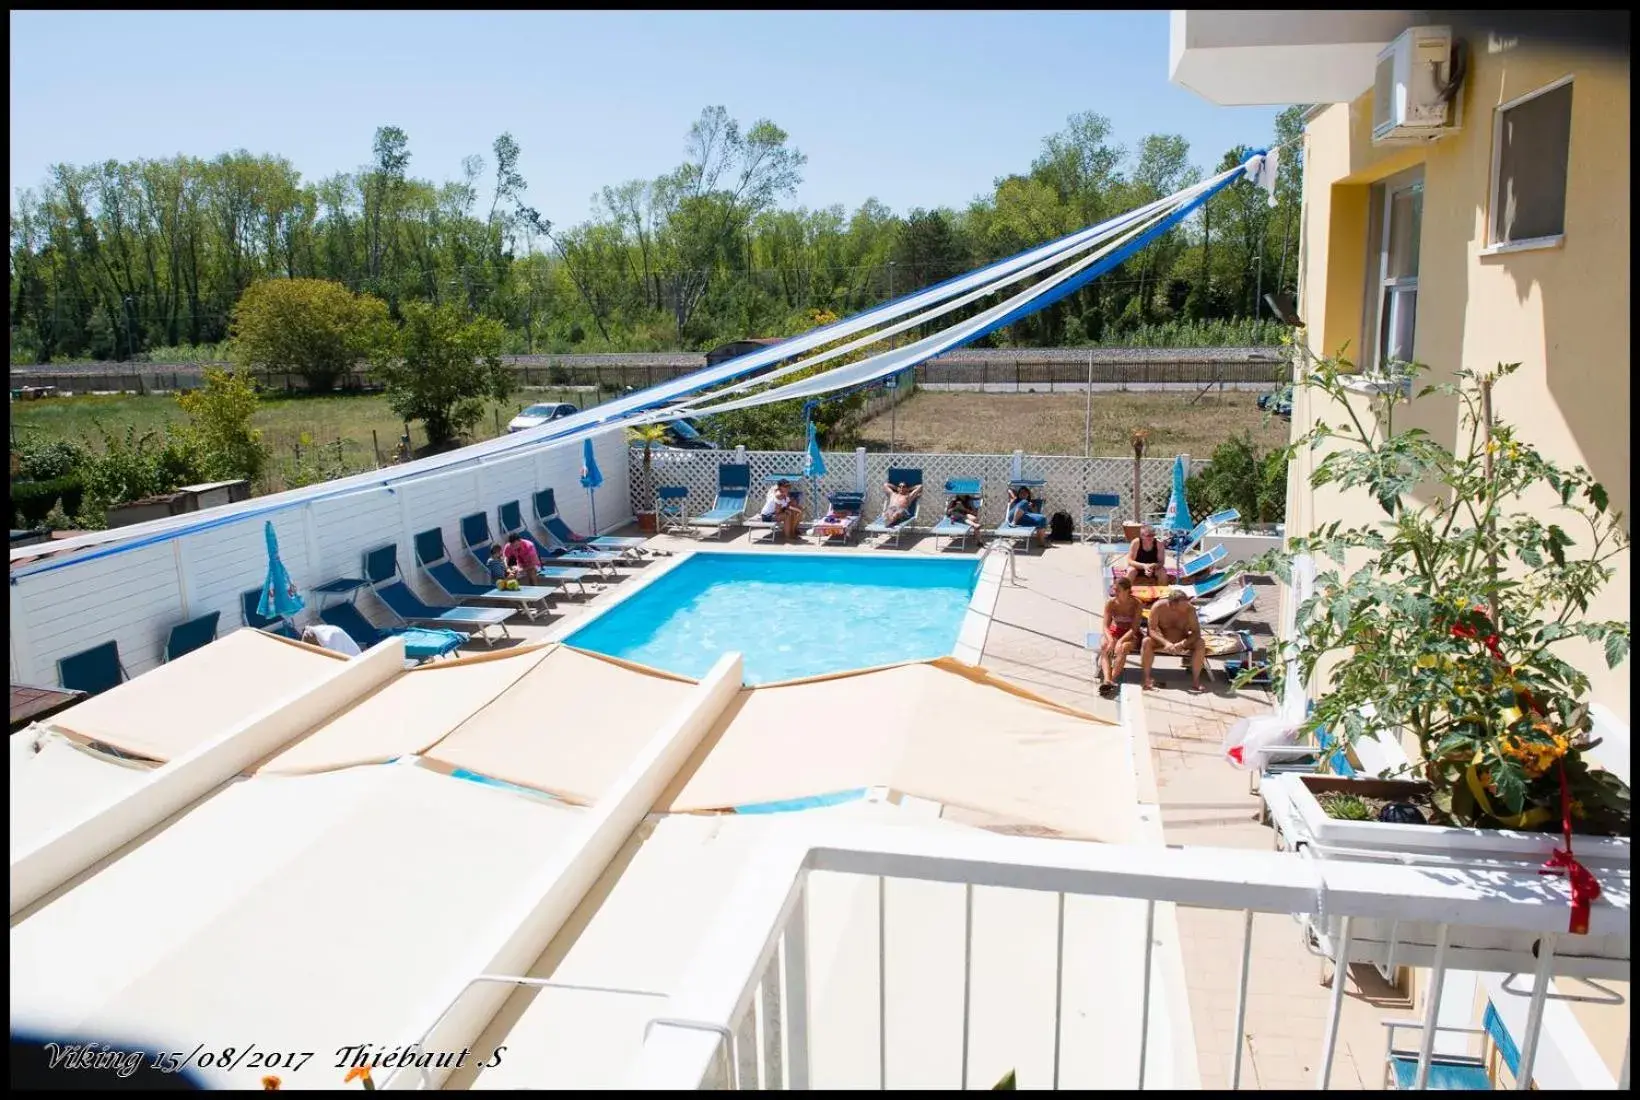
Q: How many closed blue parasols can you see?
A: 4